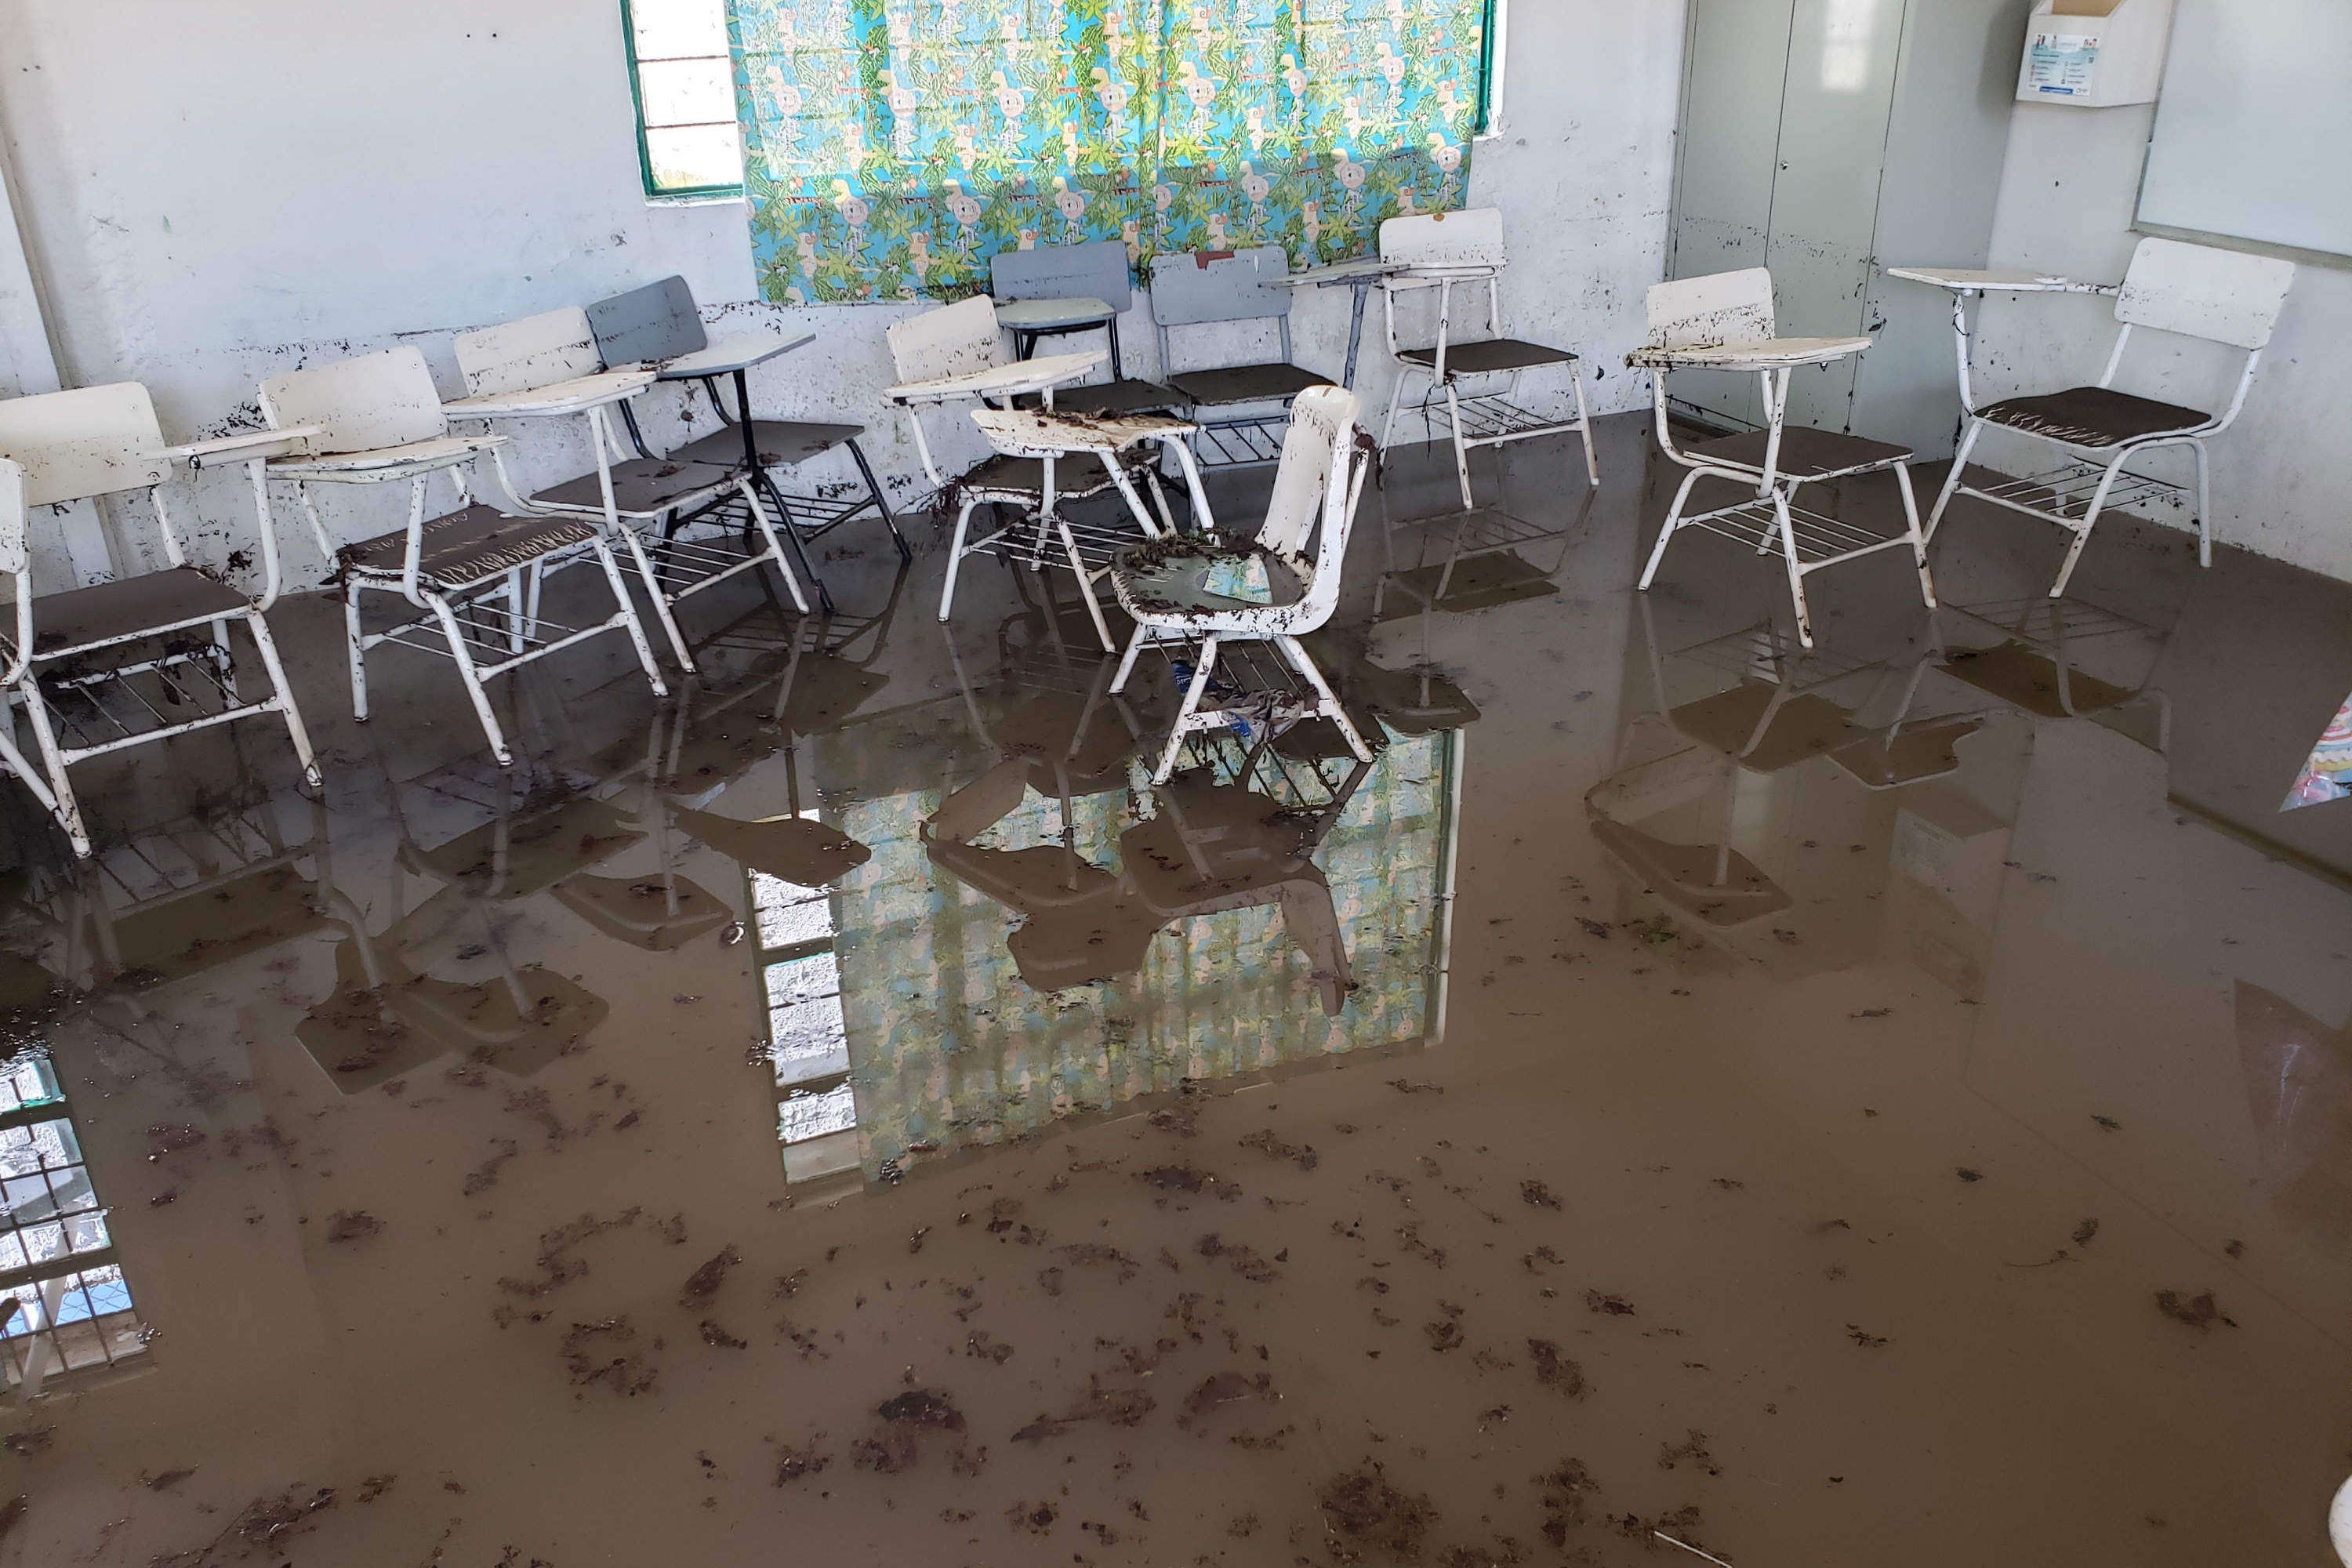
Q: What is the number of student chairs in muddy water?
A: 12